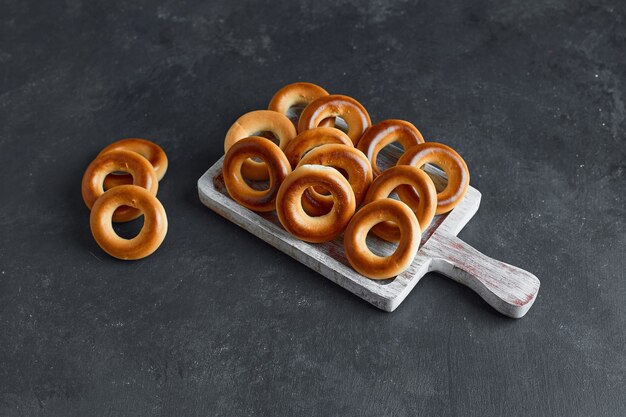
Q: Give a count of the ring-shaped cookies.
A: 14